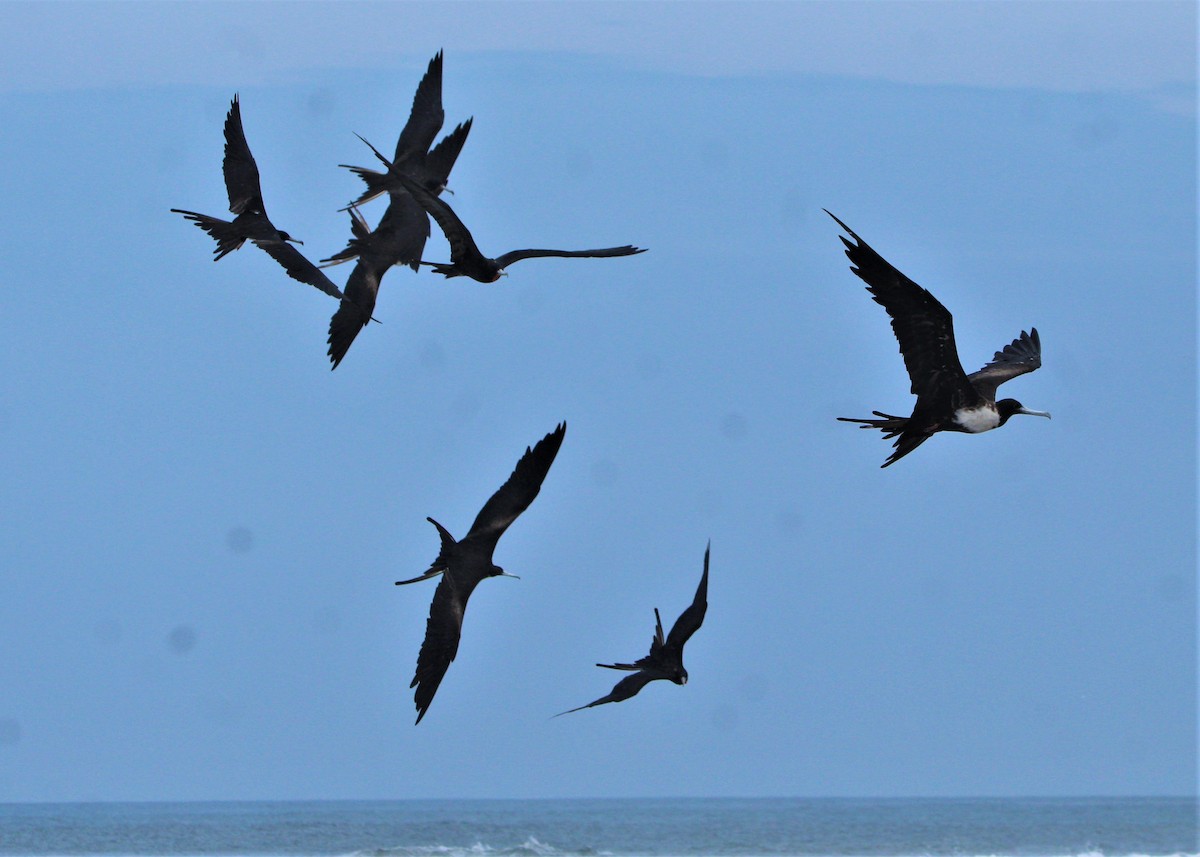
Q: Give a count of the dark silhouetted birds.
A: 7